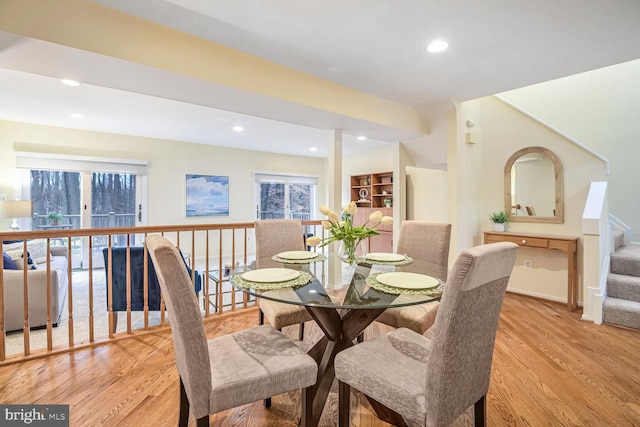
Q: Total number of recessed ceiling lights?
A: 6